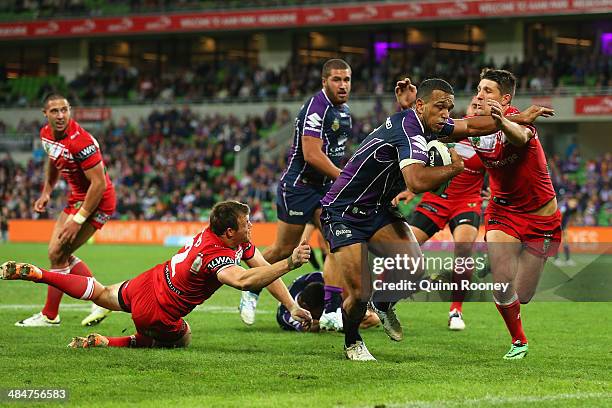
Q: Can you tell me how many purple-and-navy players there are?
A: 3